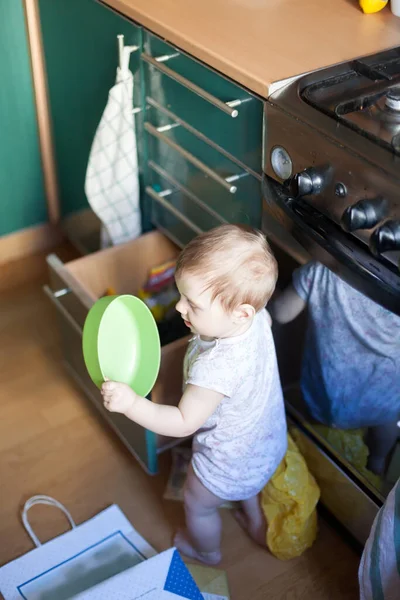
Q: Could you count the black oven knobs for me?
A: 3